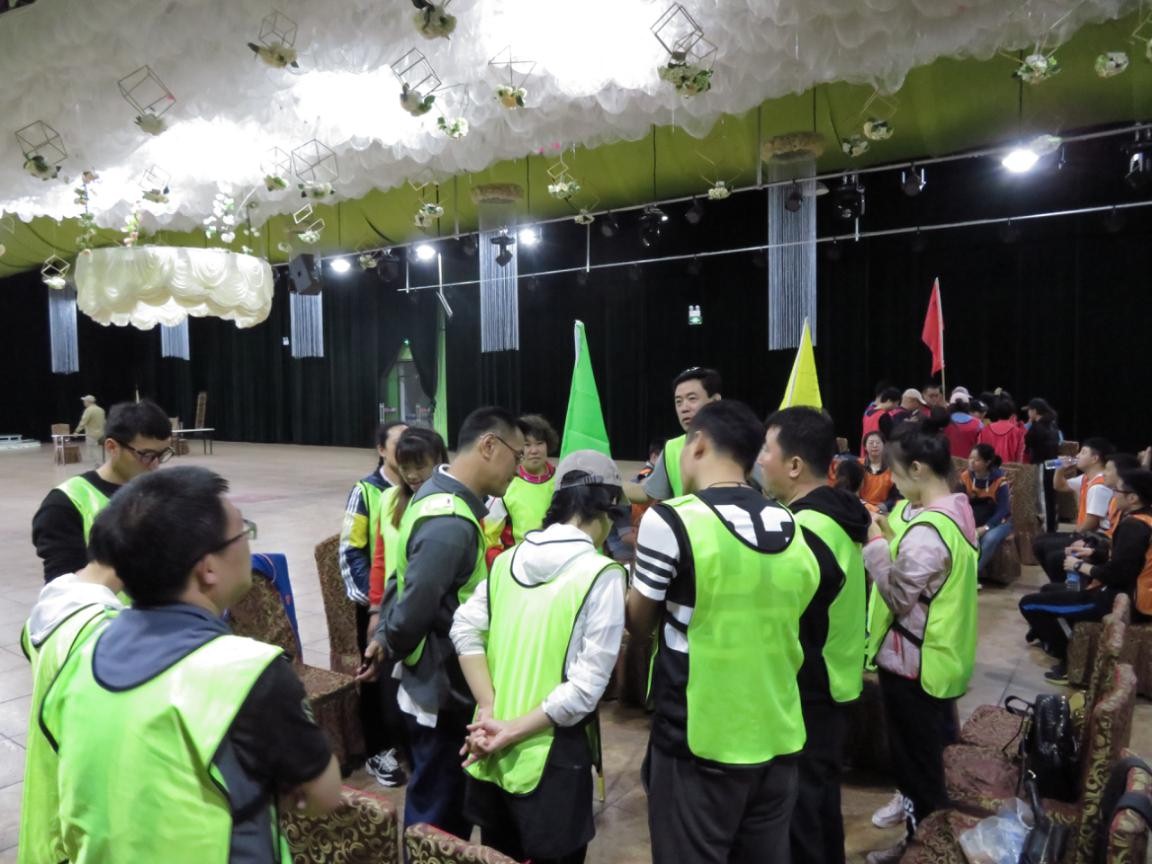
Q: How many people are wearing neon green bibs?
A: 12